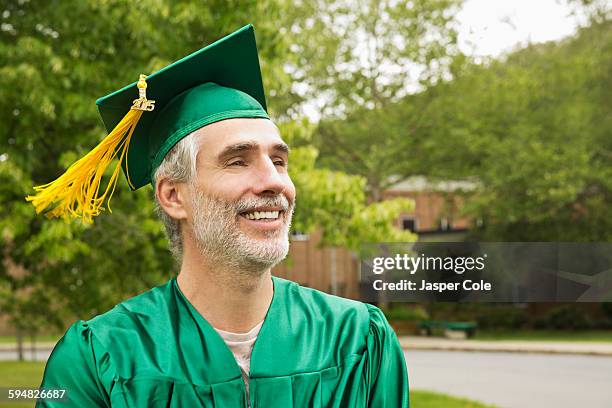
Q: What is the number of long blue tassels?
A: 0